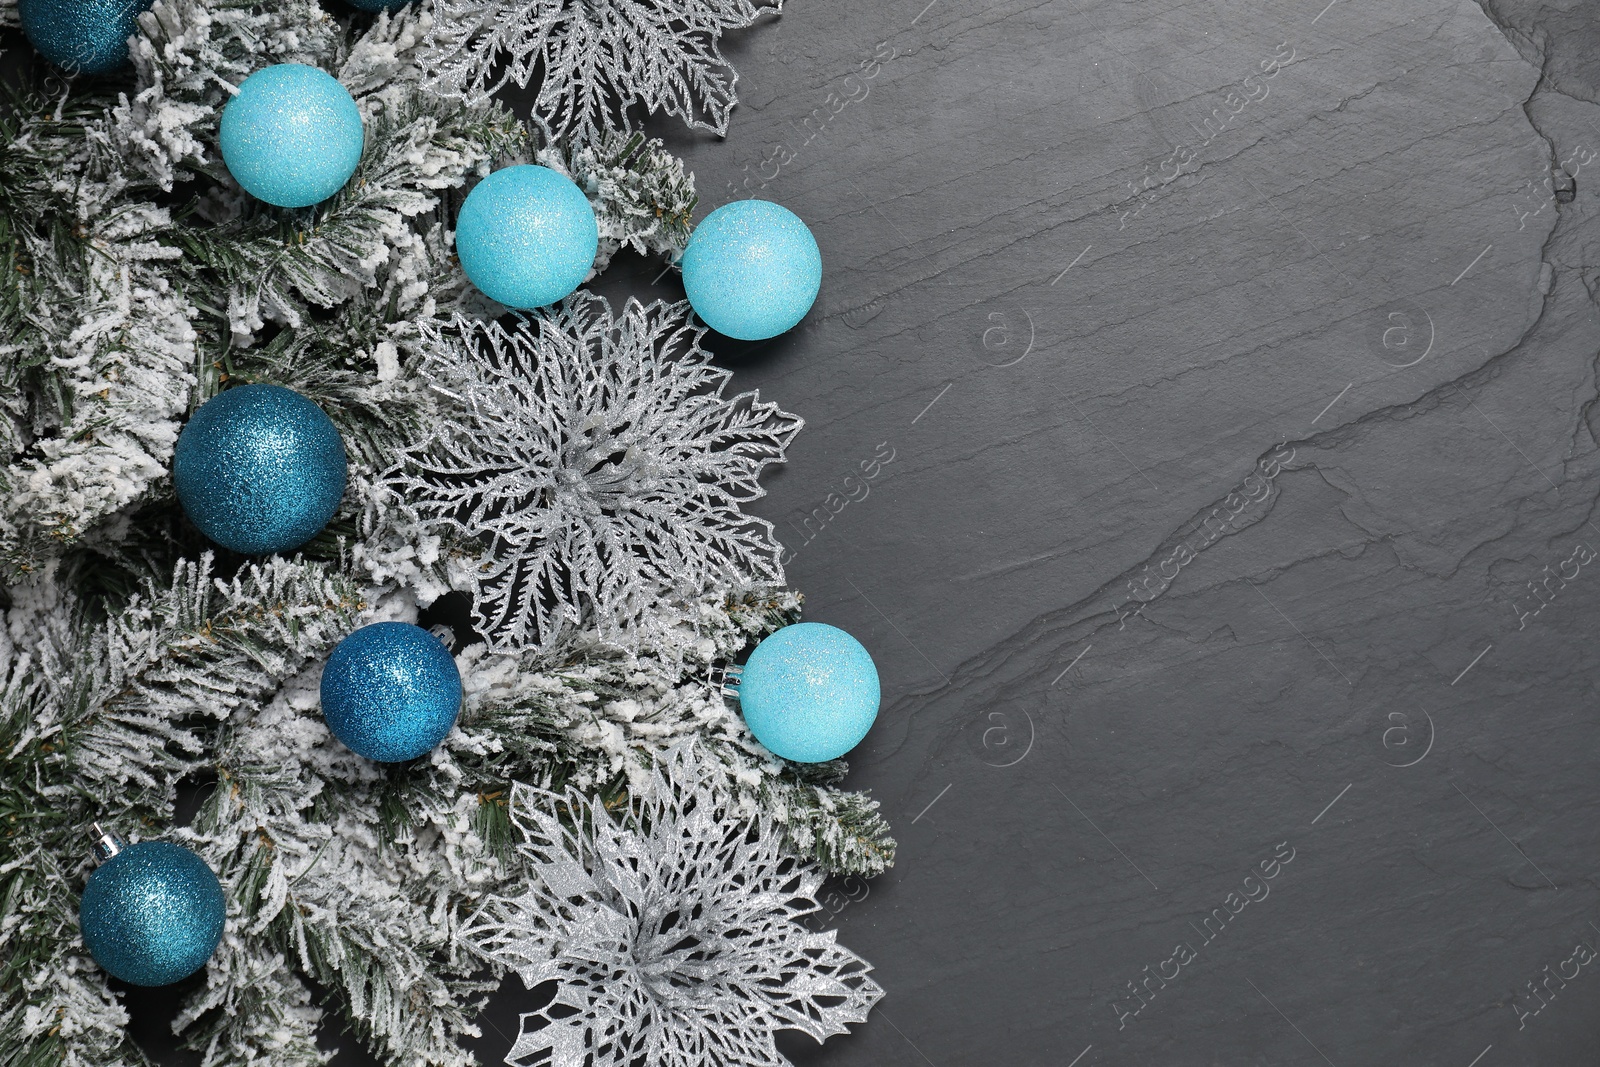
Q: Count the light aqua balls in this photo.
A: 4